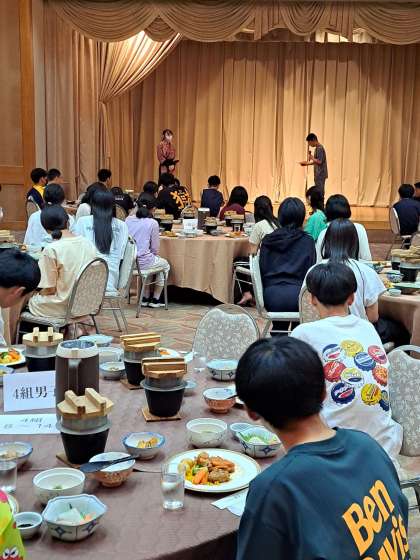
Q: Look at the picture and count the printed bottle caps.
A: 10